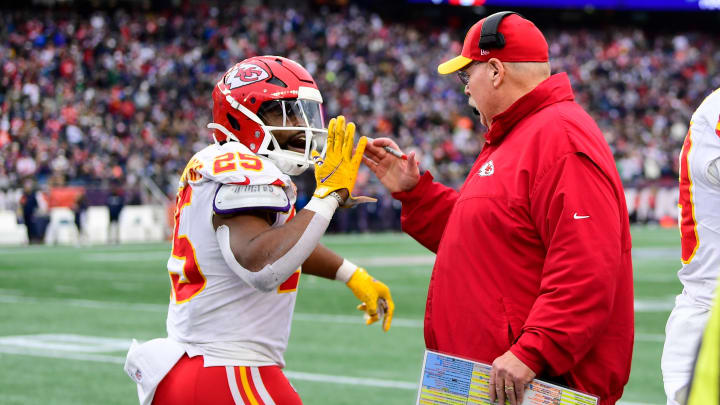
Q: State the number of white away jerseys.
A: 2